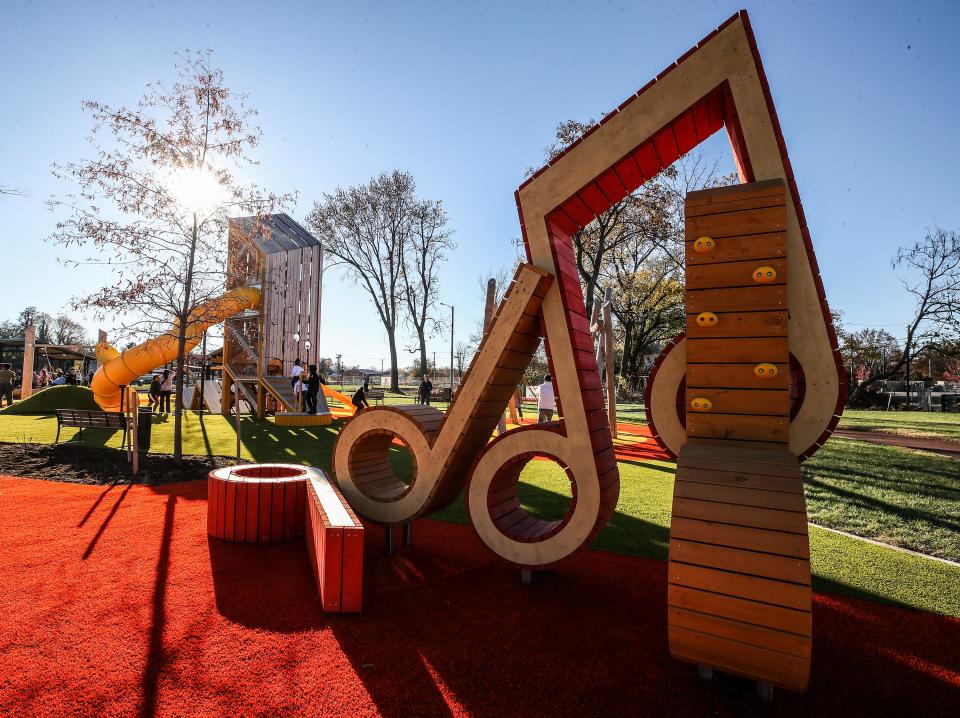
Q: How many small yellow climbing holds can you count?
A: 5